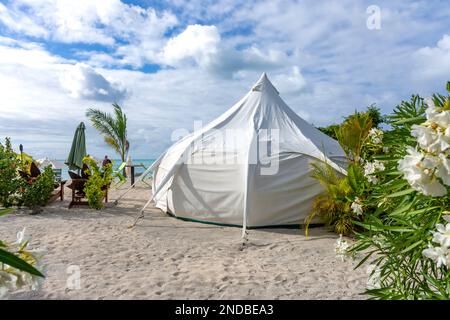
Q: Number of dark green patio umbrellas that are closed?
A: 1